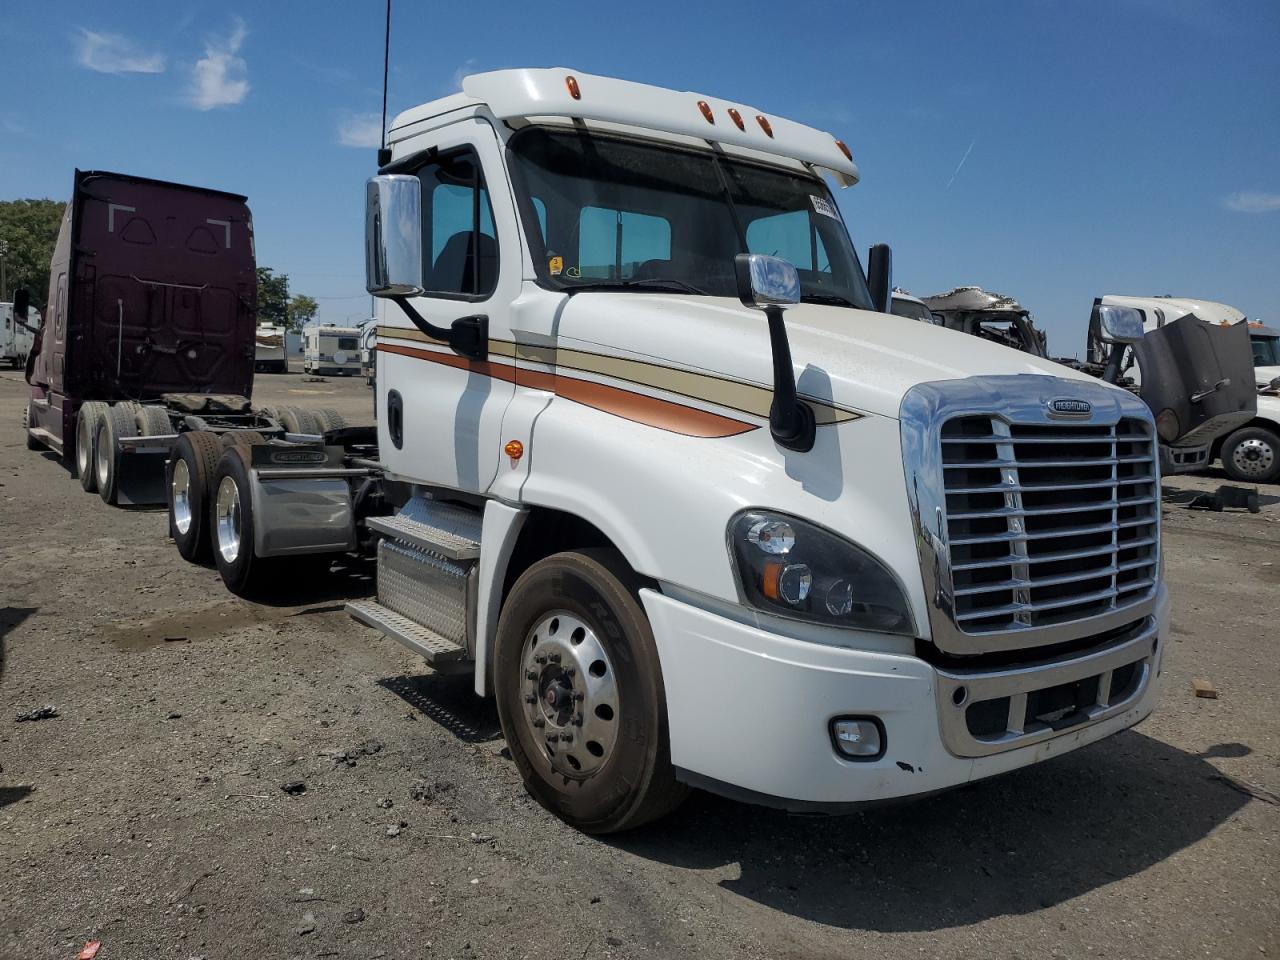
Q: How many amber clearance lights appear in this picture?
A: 5